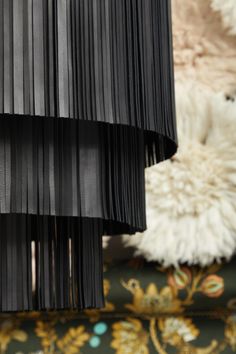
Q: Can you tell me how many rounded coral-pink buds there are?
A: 2